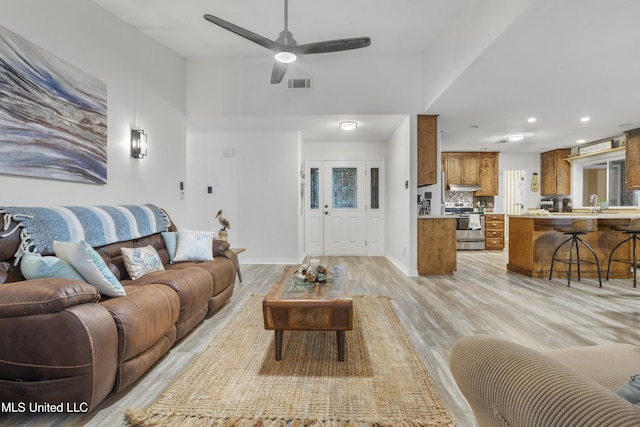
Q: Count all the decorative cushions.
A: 5